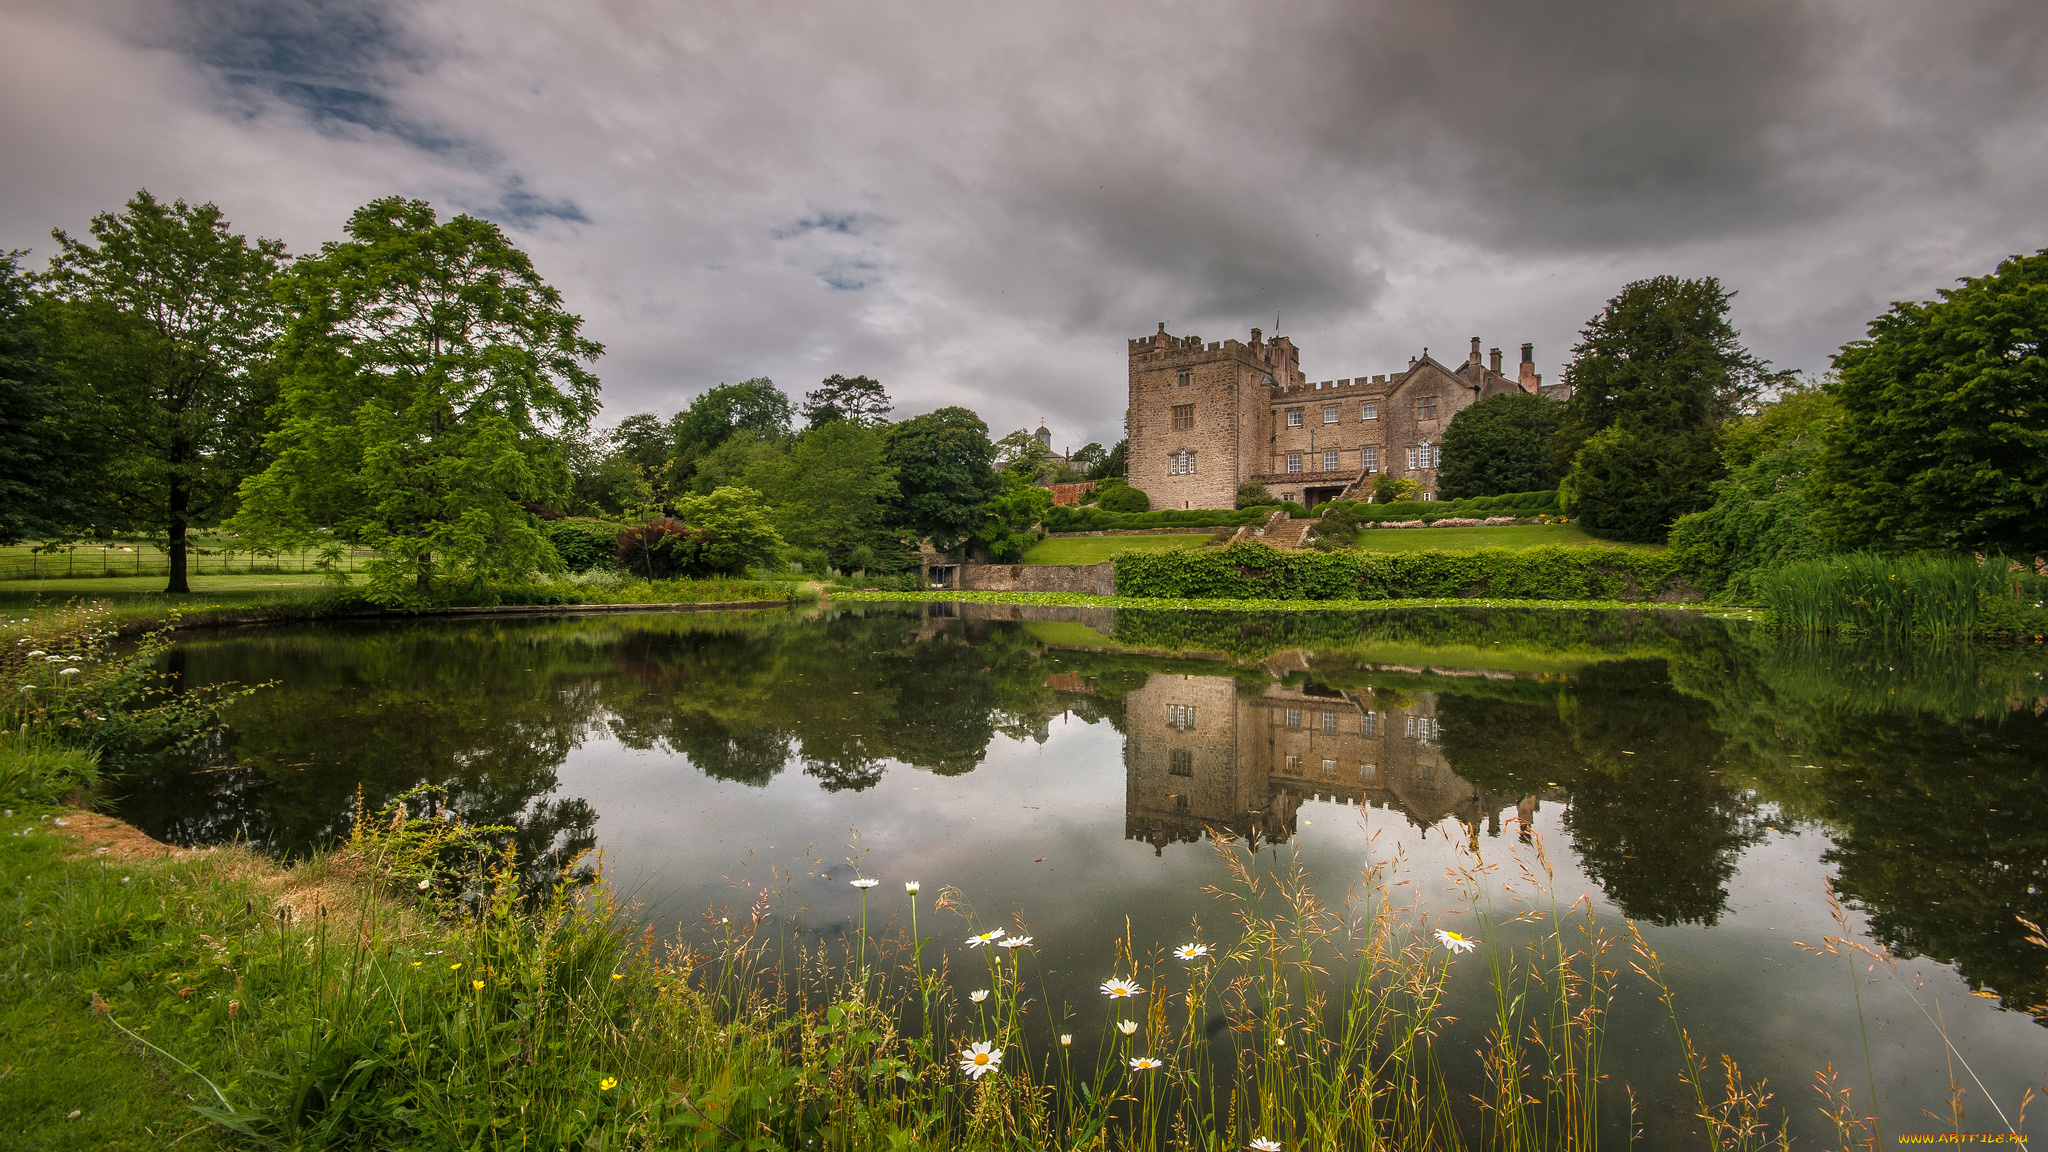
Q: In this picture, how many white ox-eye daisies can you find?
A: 13